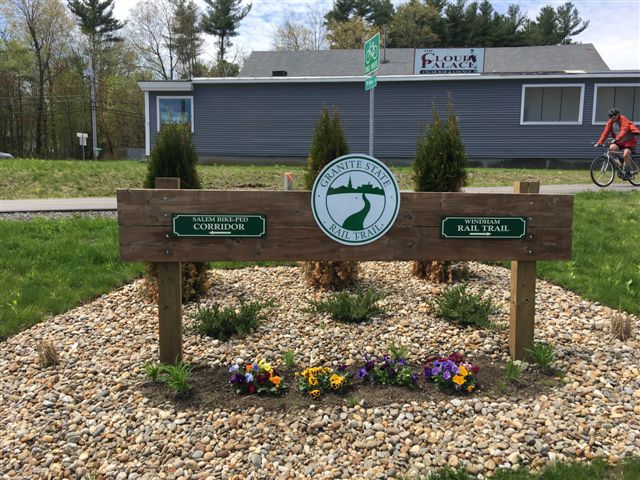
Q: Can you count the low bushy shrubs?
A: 3